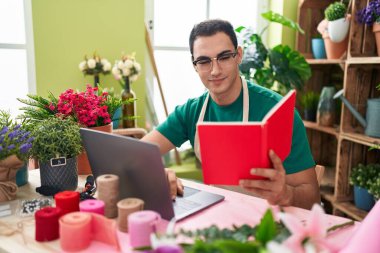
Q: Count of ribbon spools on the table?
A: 7